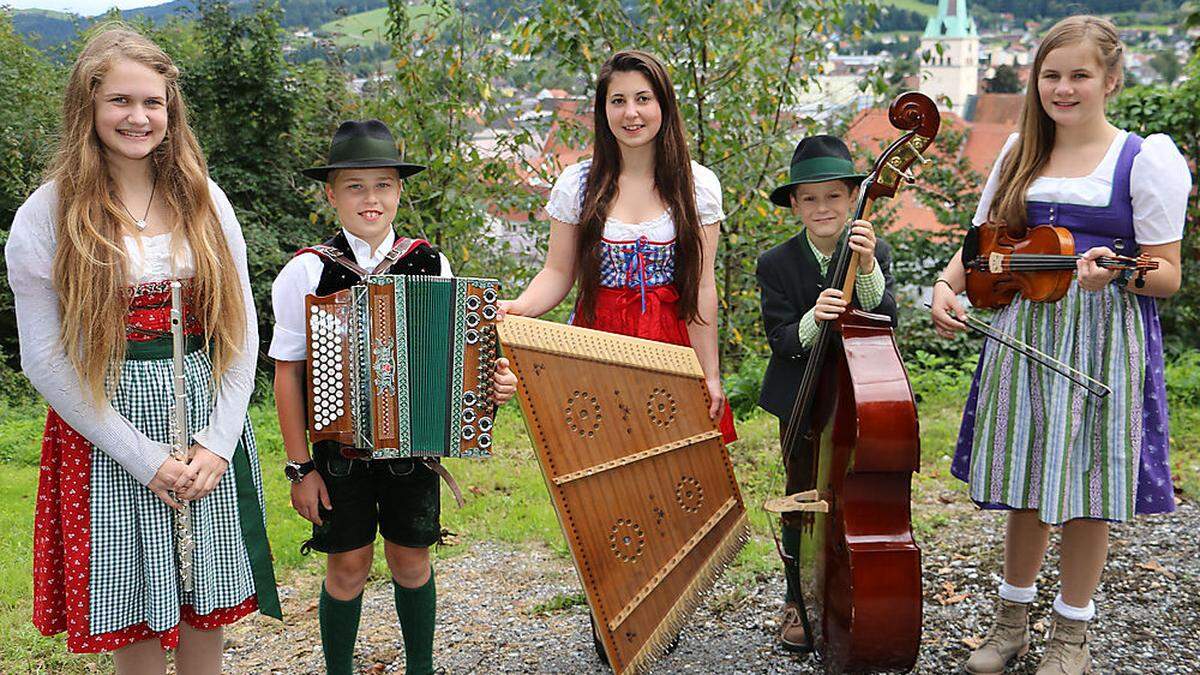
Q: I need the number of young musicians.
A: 5